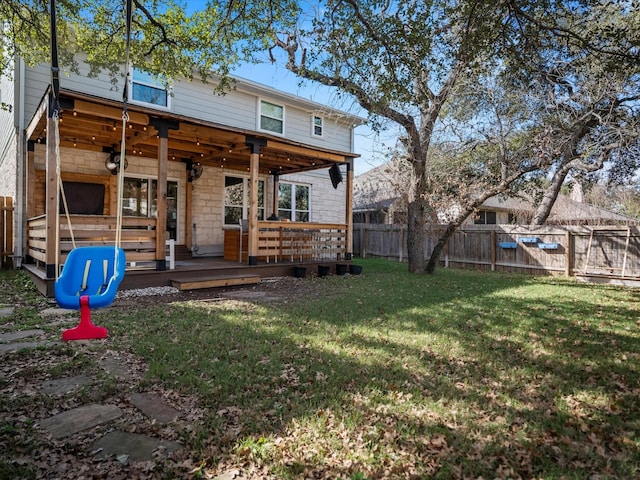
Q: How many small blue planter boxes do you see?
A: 3